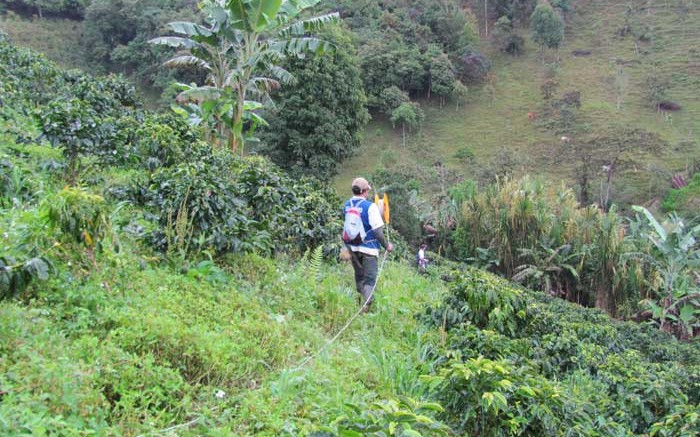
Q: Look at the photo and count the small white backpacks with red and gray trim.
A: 1